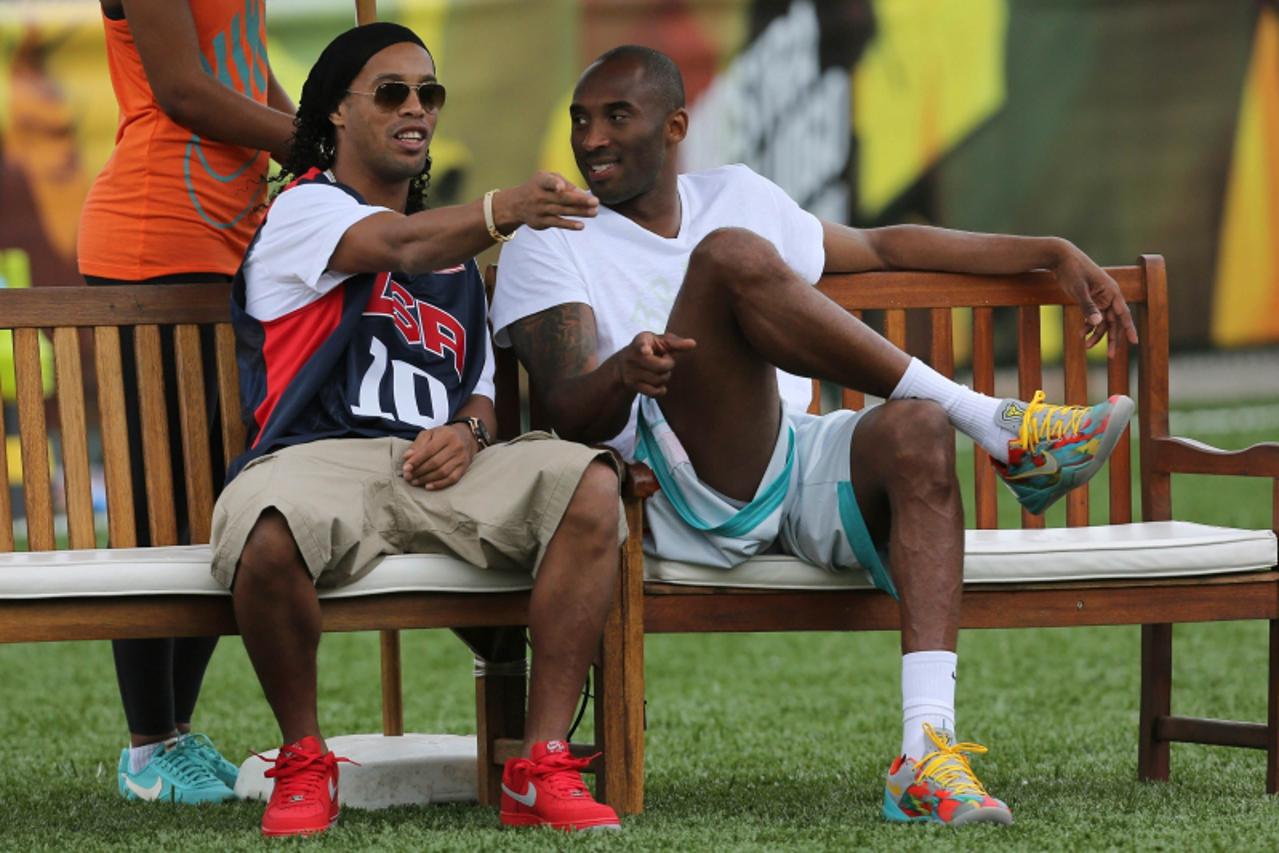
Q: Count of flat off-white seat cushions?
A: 2